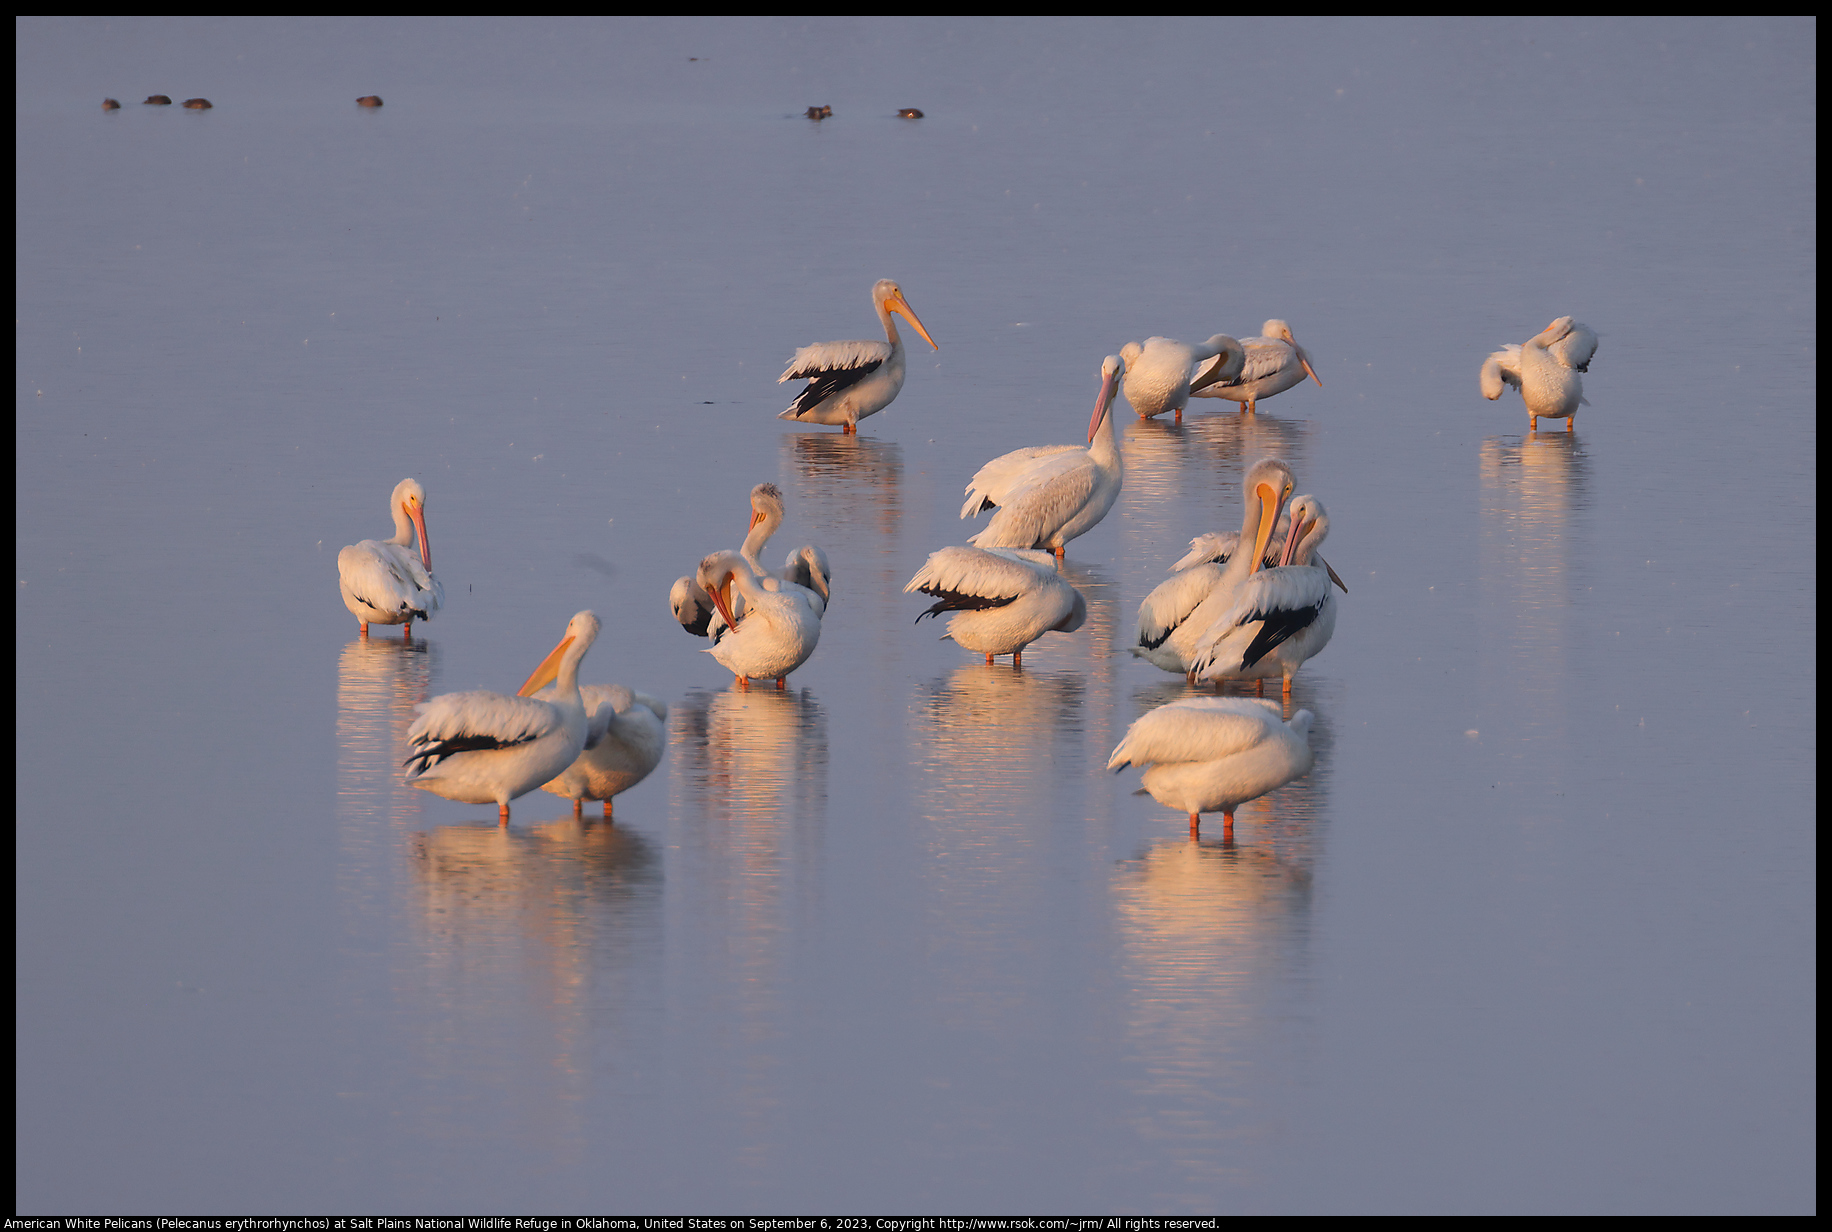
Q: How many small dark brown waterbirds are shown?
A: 6